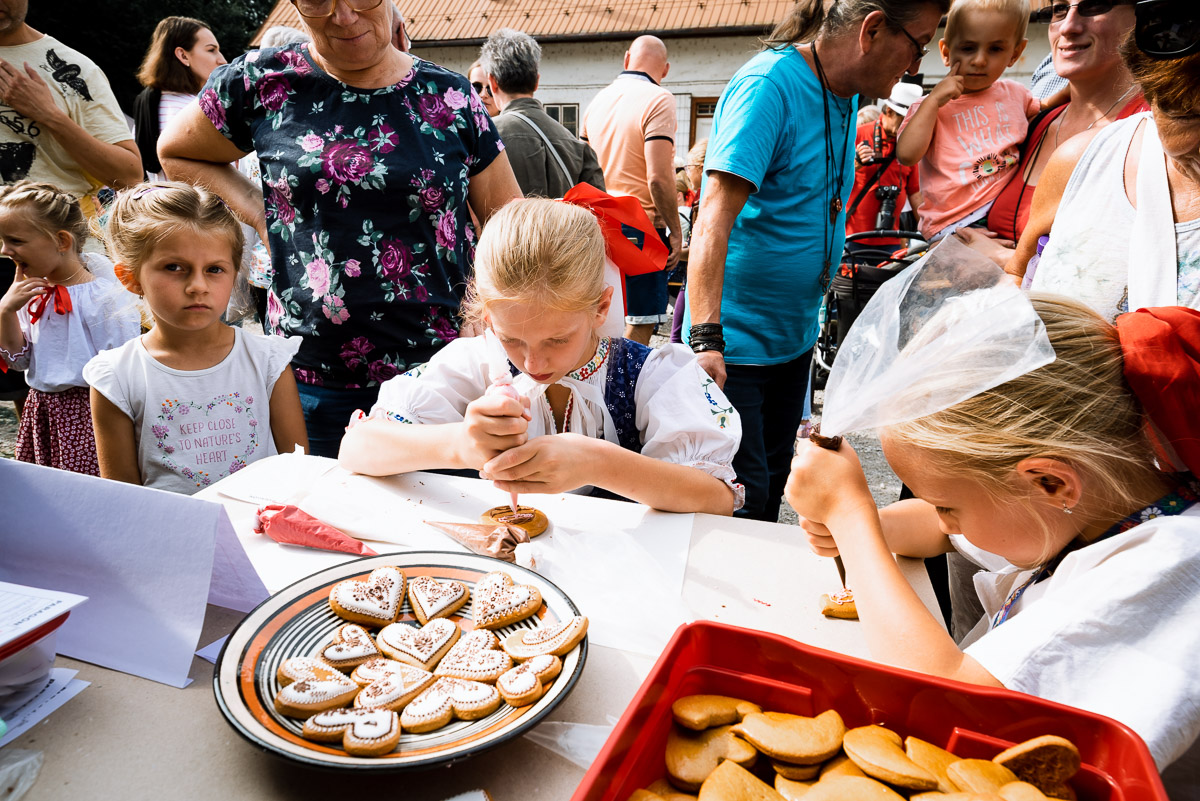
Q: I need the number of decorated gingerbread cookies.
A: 12